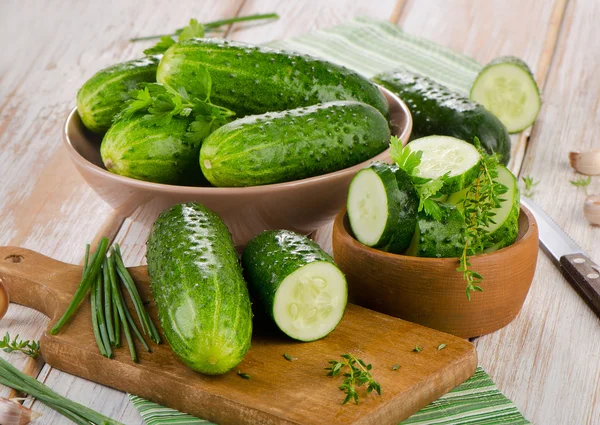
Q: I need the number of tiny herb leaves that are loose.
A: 5